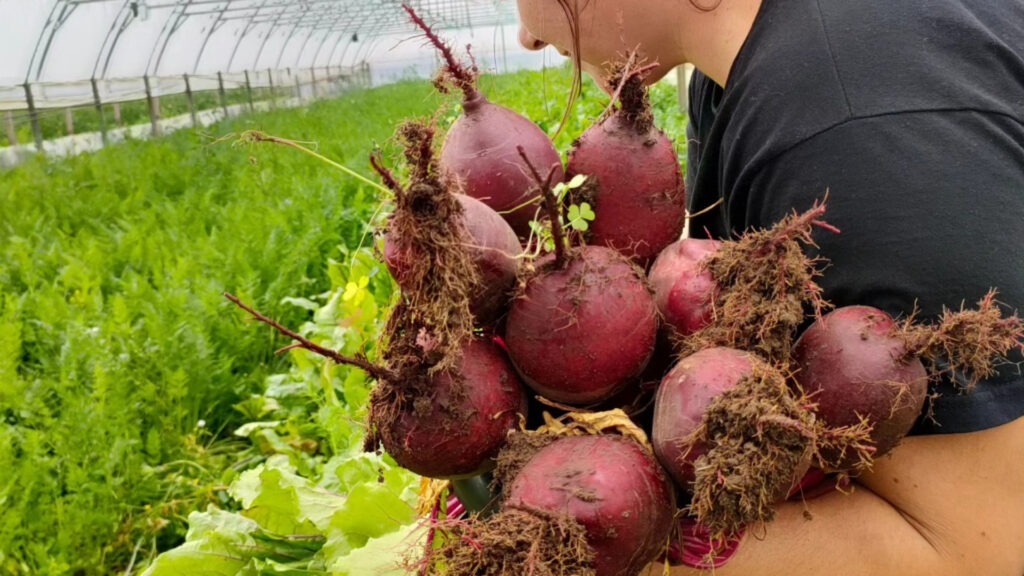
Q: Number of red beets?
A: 9